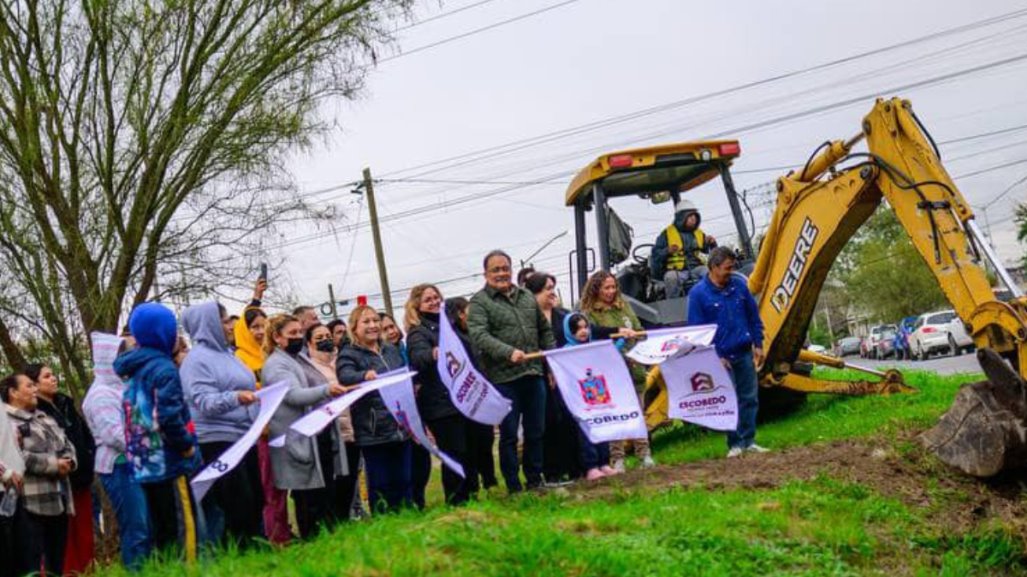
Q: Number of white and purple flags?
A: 7